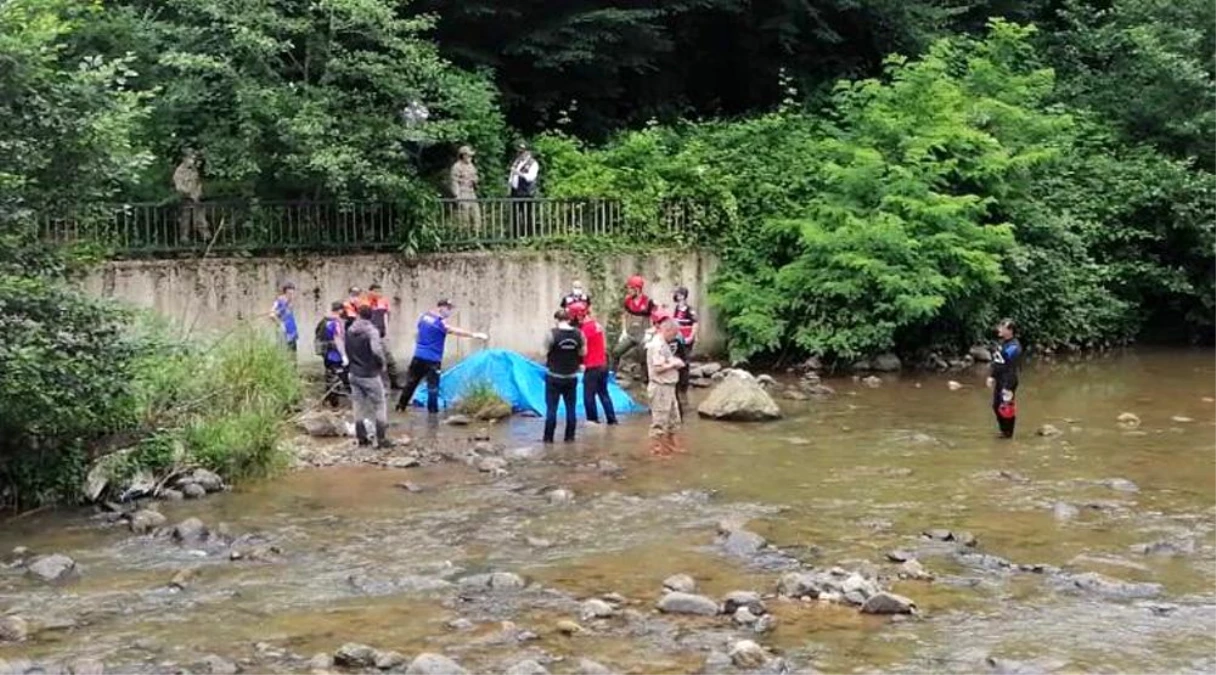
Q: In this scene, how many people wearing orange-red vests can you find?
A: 2